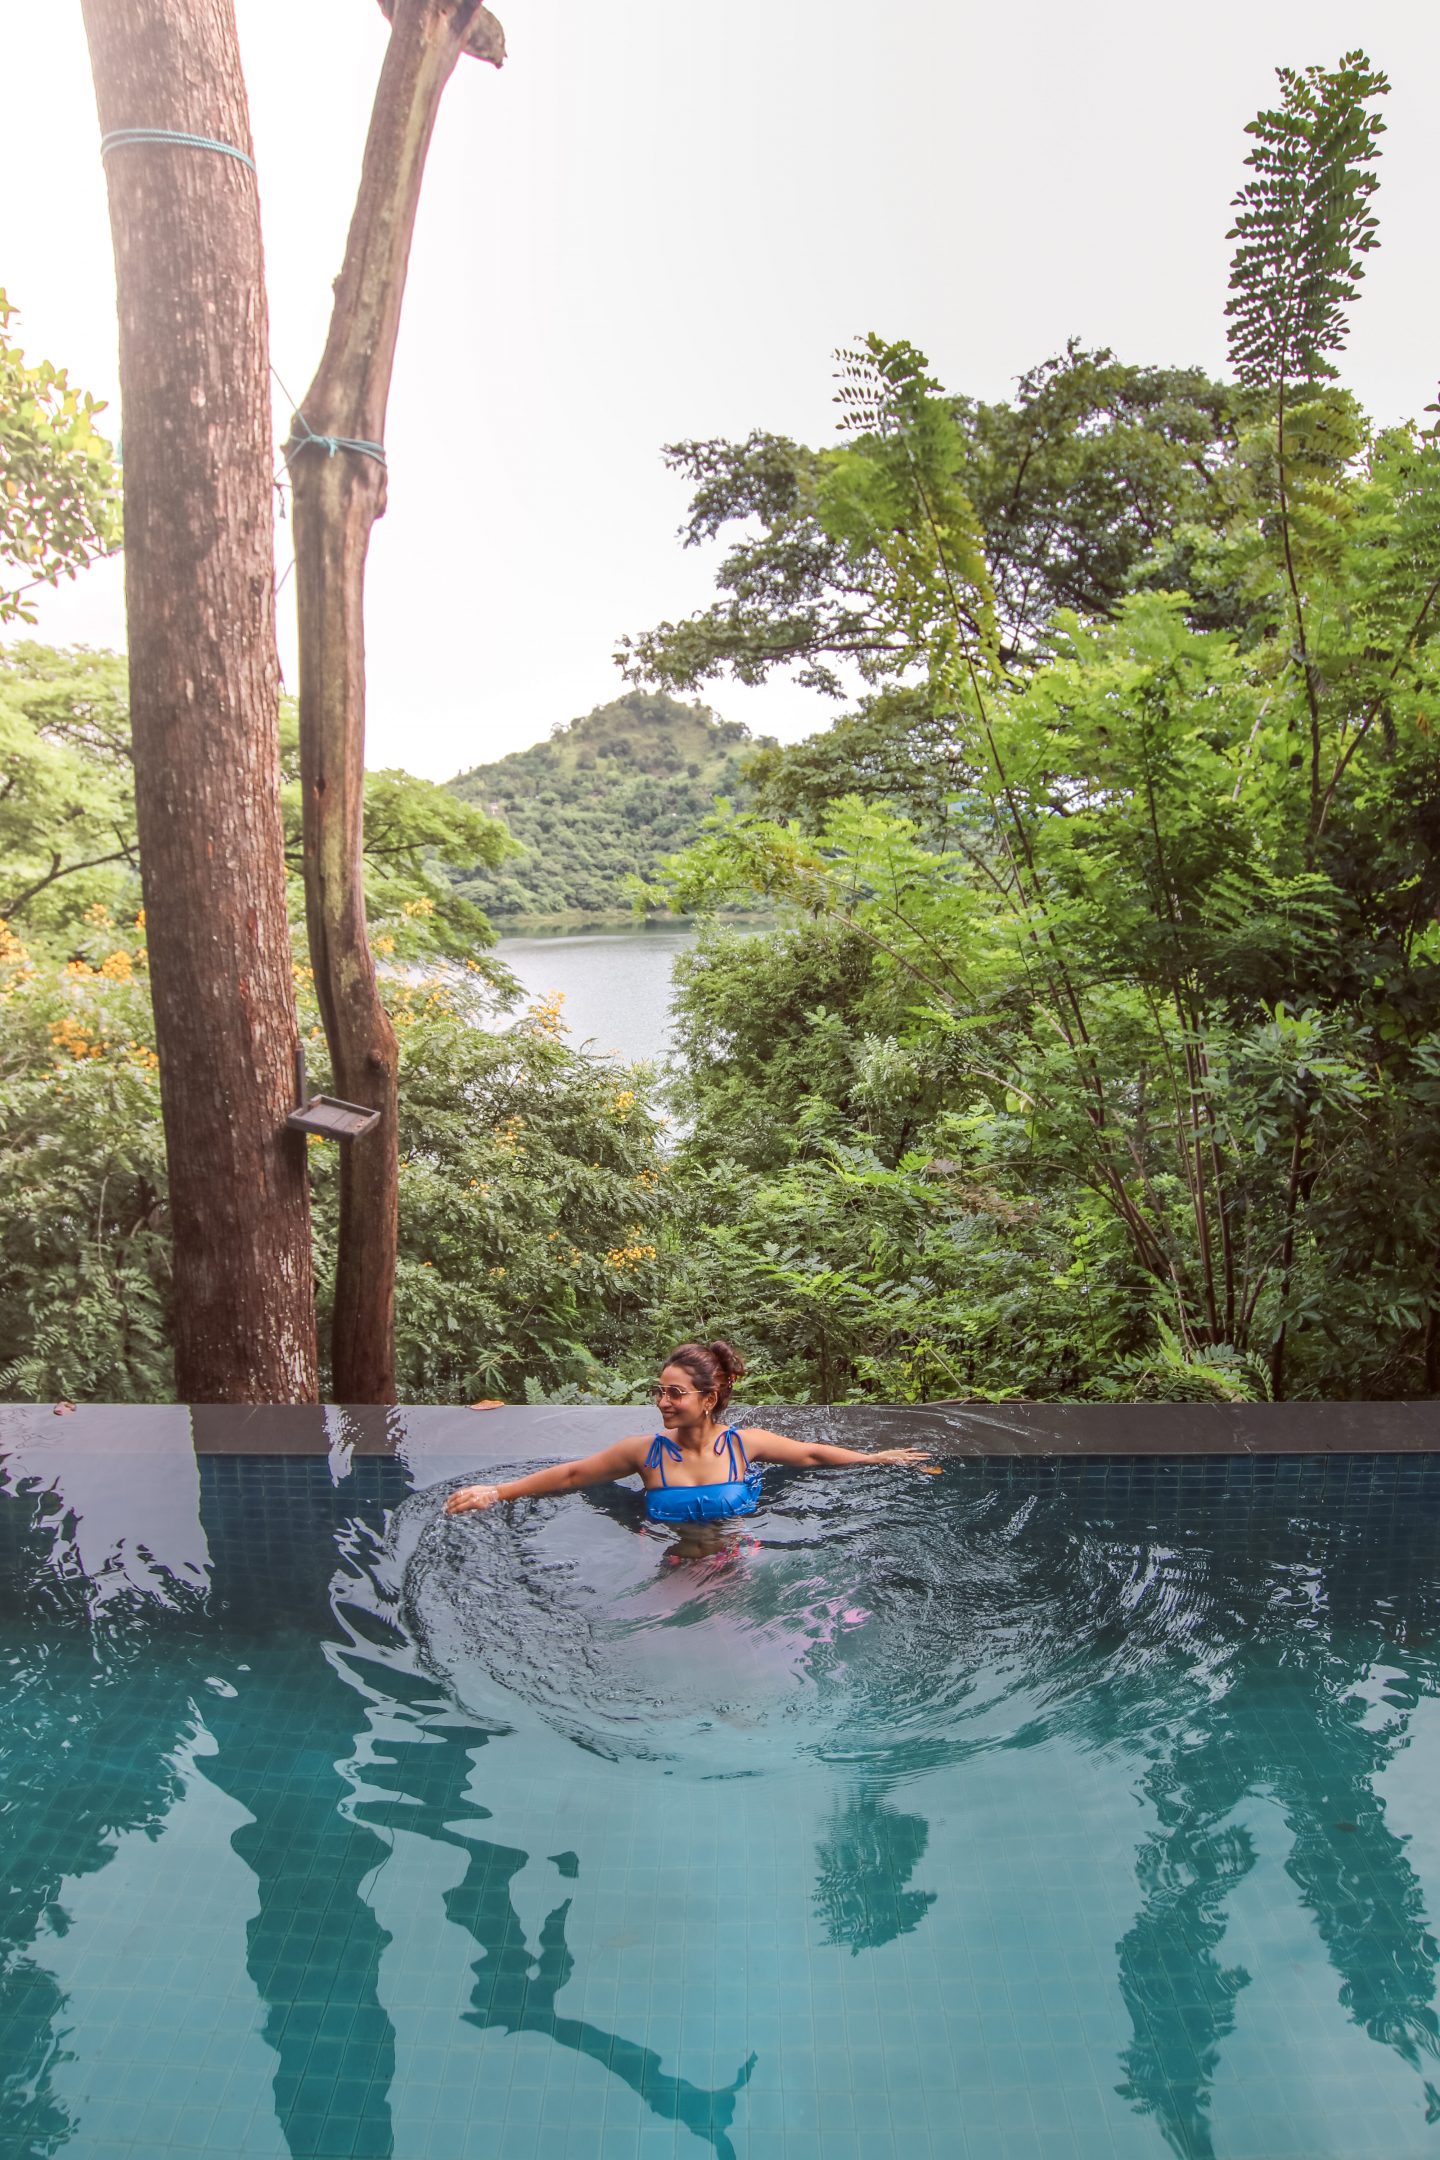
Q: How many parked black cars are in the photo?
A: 0